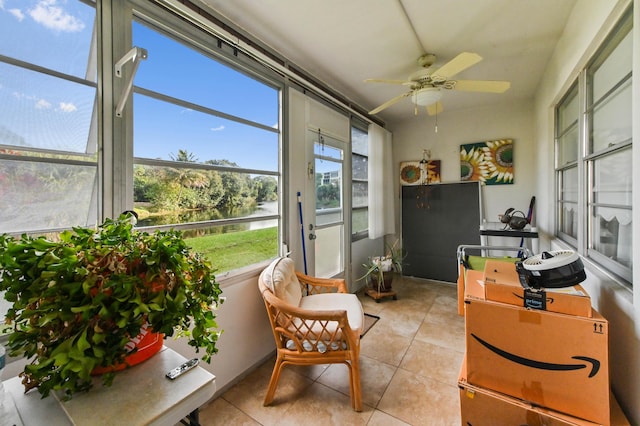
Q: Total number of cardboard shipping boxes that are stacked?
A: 3